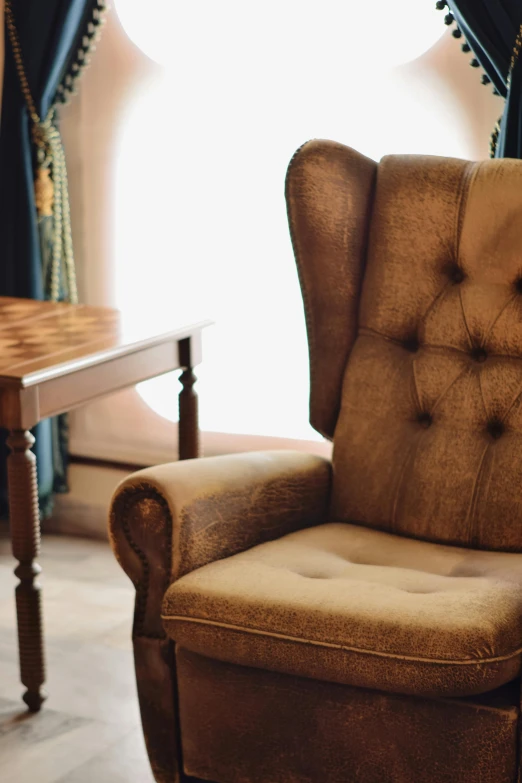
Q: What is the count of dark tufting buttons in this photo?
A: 6